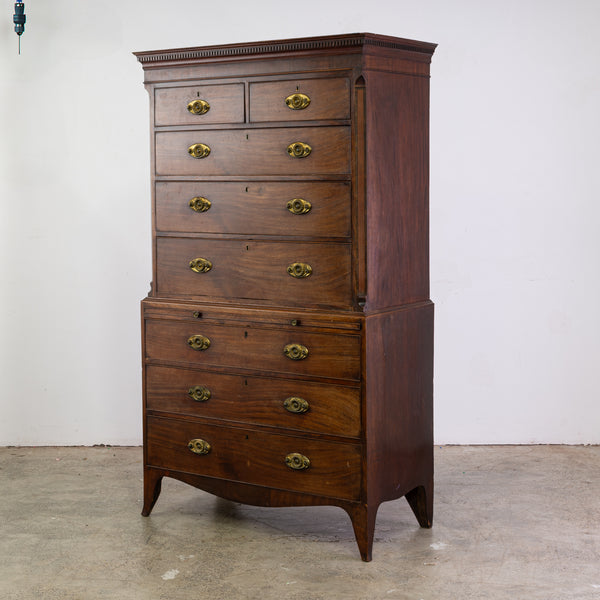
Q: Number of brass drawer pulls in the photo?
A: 14